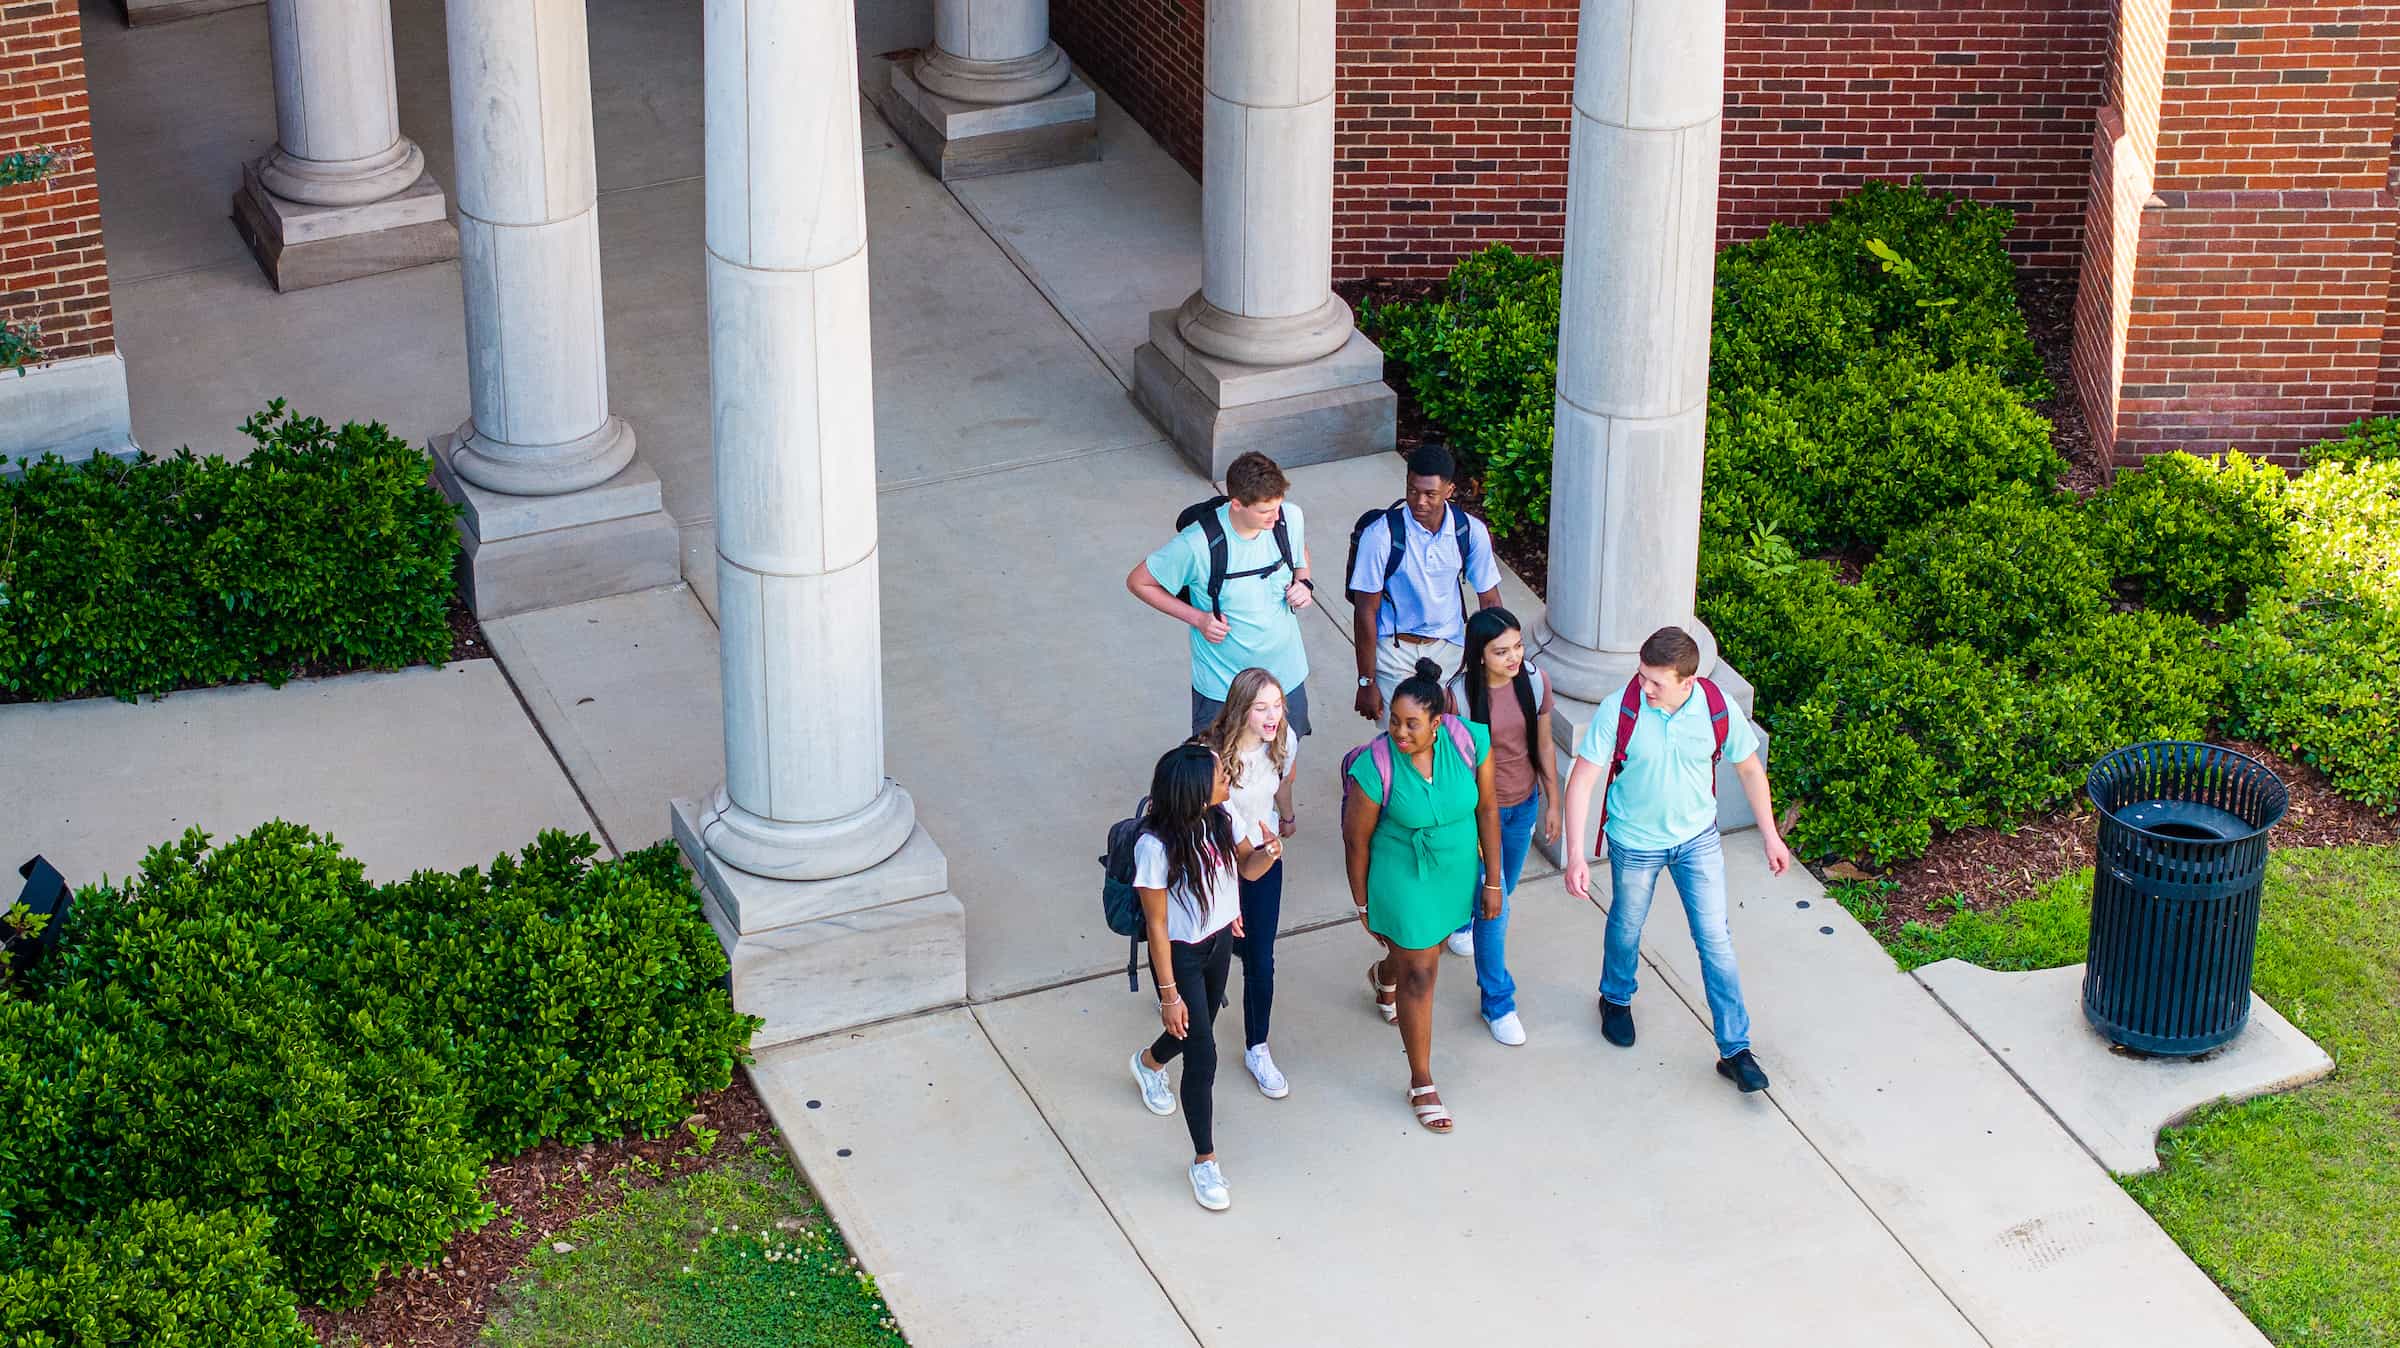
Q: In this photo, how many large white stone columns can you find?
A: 6